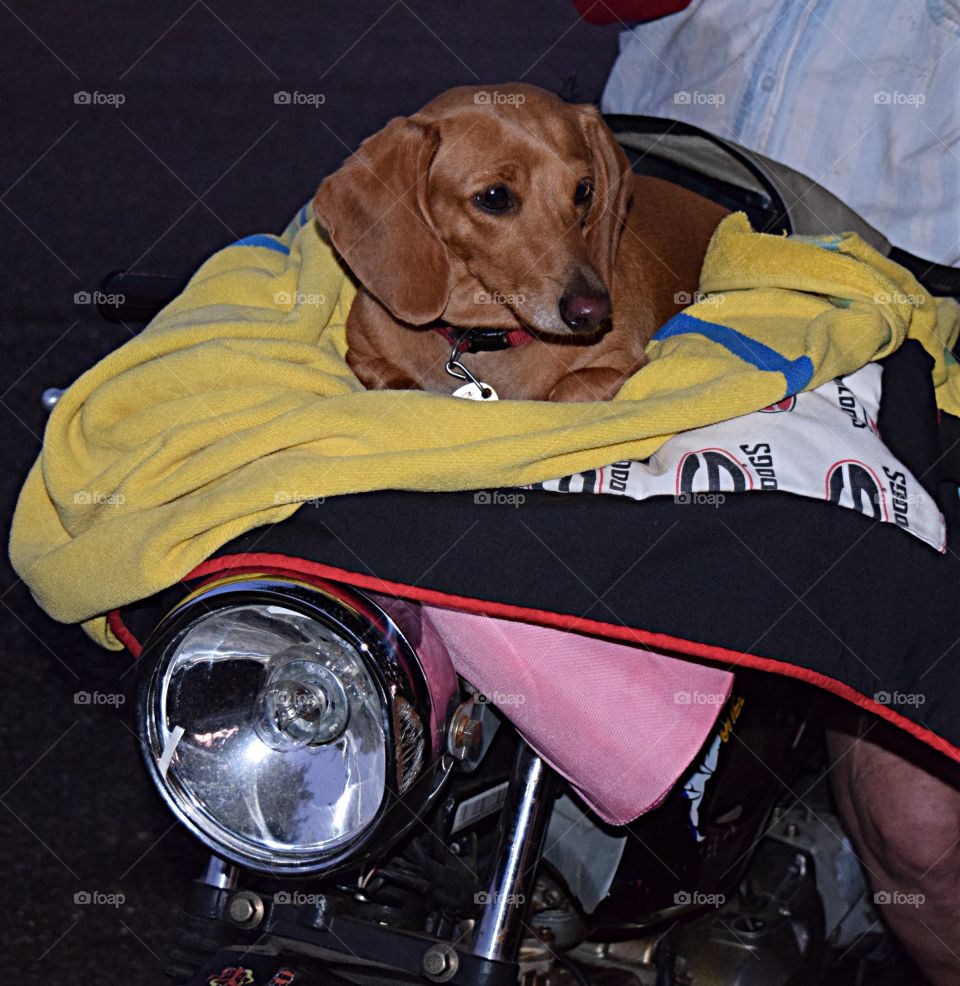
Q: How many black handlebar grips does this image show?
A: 1